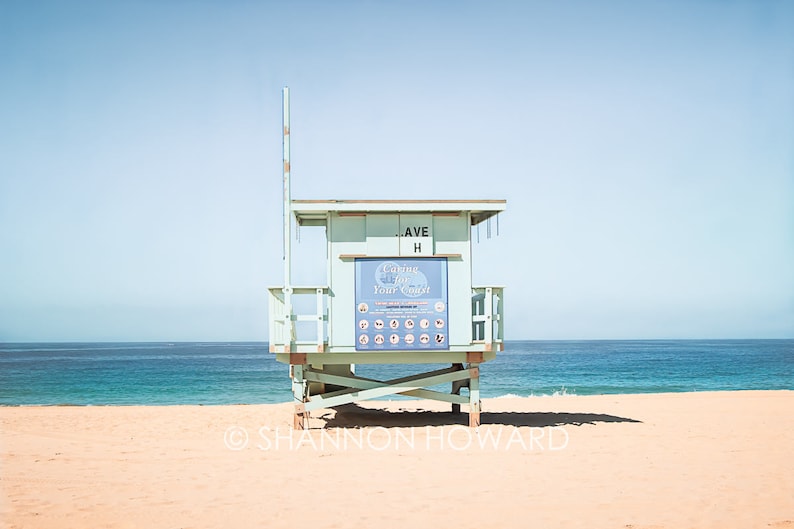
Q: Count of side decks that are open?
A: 2